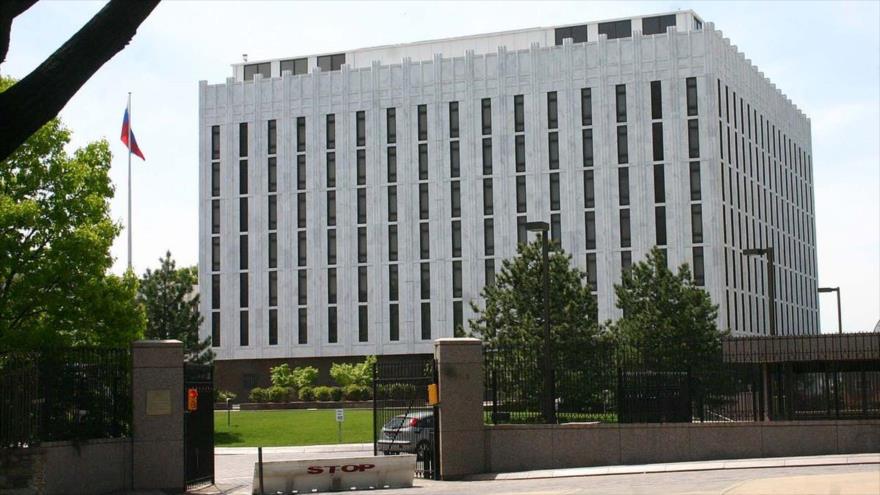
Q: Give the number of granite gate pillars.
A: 2